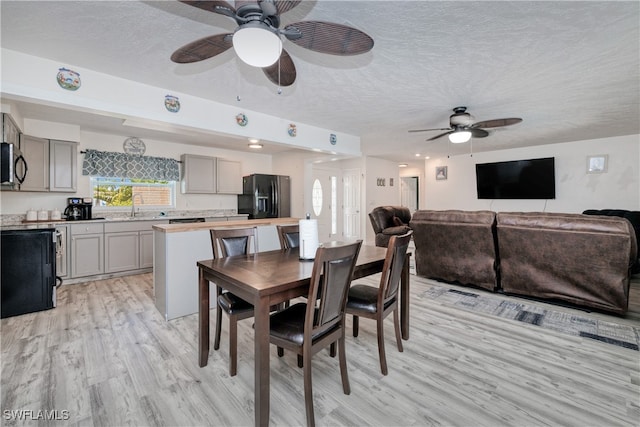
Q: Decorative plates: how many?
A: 5